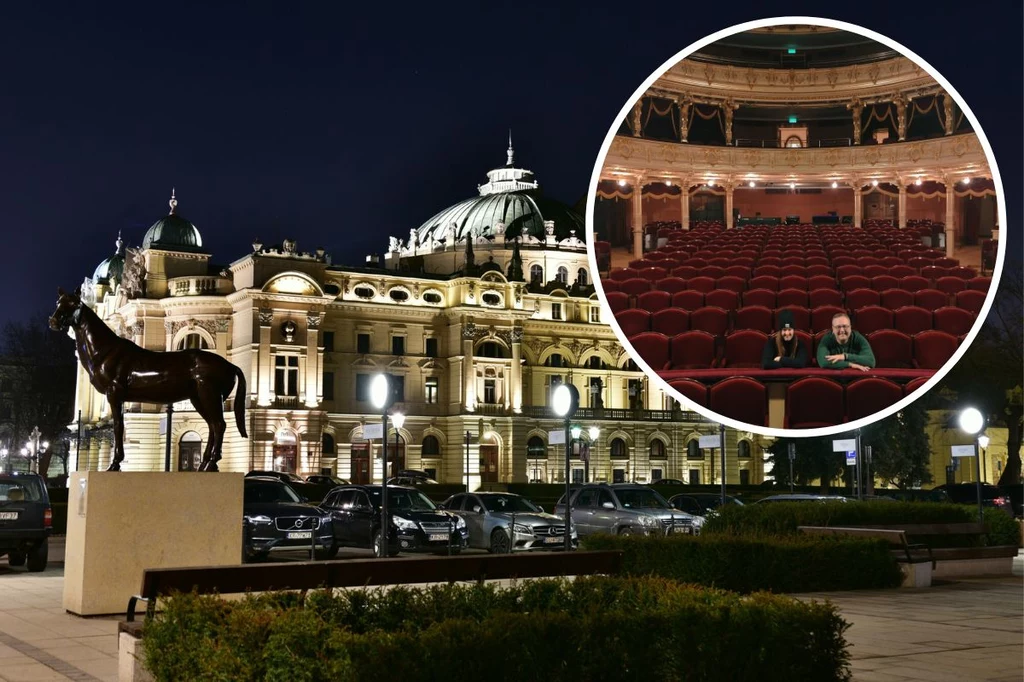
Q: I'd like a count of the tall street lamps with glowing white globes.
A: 3